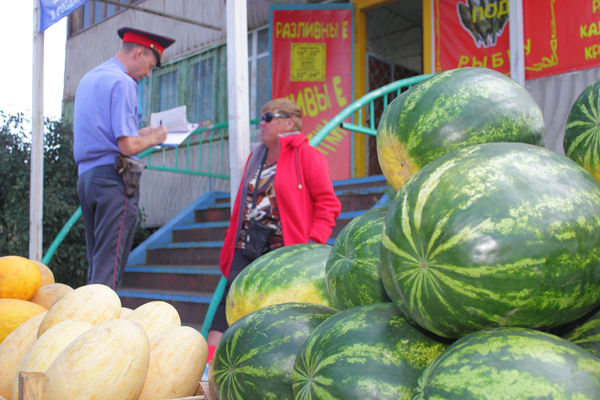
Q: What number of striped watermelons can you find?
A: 9